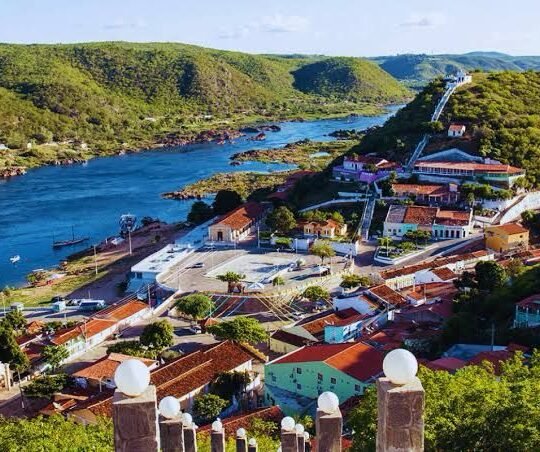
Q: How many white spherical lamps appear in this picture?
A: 11